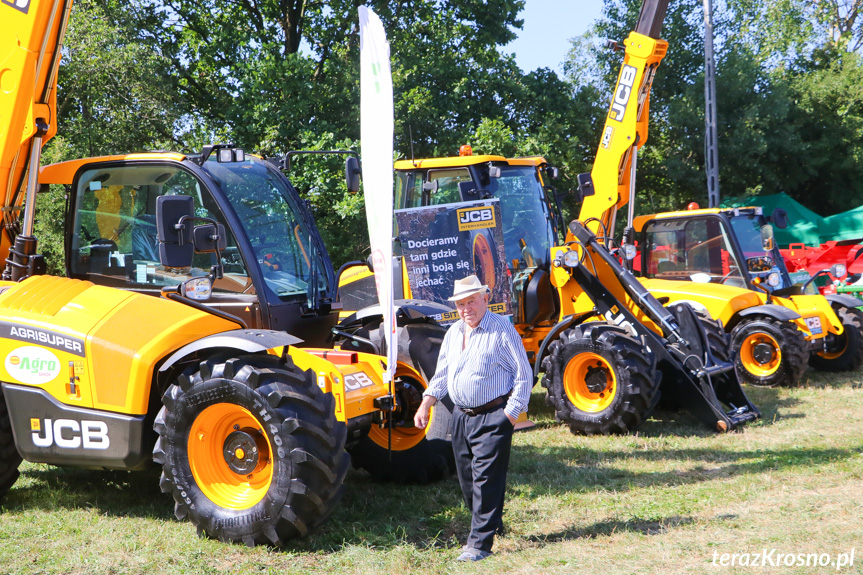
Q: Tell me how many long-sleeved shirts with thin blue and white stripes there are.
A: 1